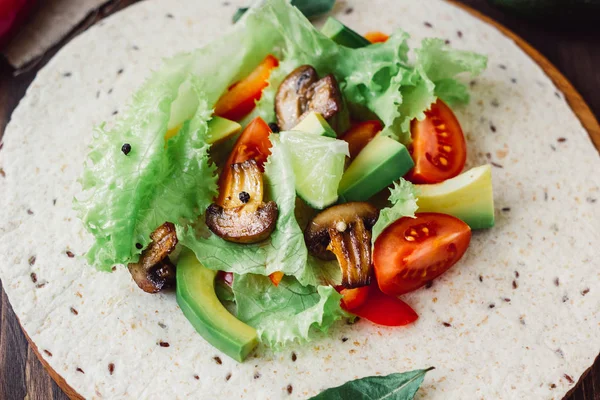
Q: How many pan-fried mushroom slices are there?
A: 4